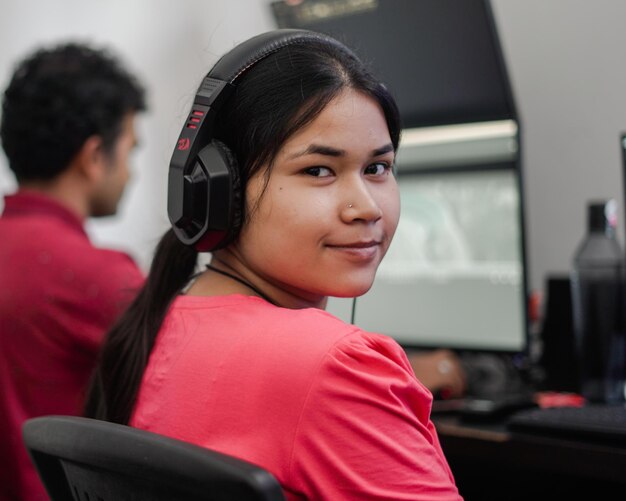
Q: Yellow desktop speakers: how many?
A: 0